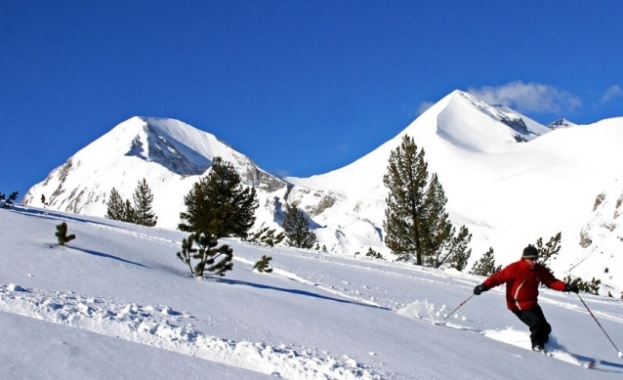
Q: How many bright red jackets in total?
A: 1